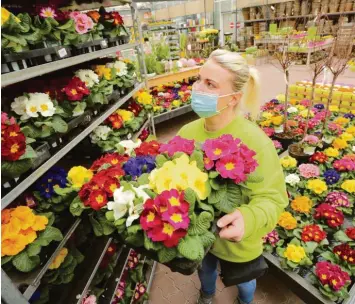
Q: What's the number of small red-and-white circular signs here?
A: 2